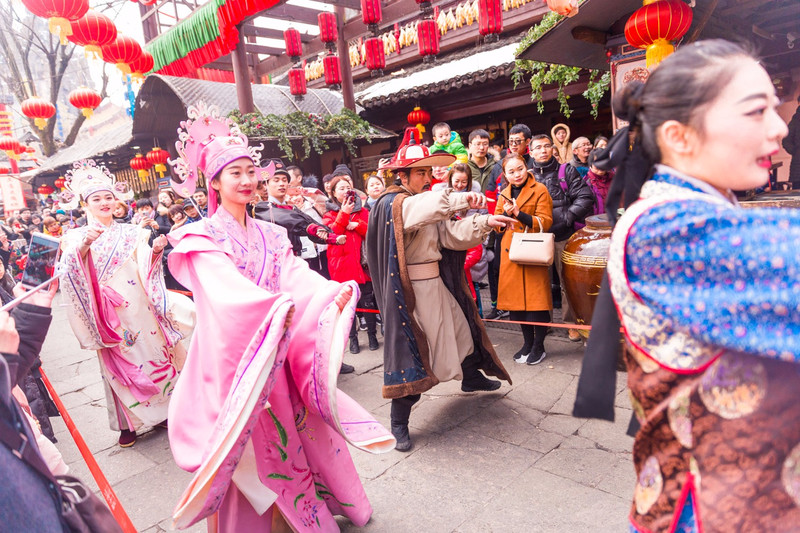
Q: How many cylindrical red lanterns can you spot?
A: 9